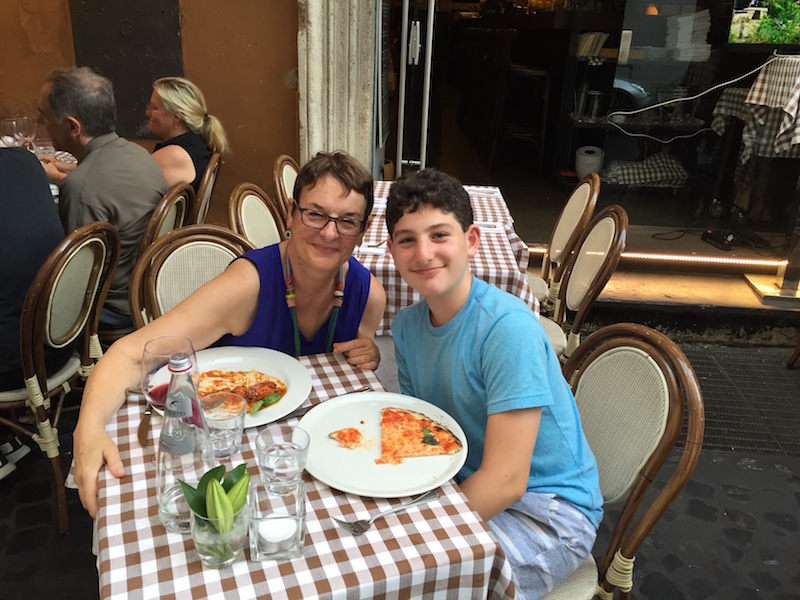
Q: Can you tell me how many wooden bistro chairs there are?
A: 9